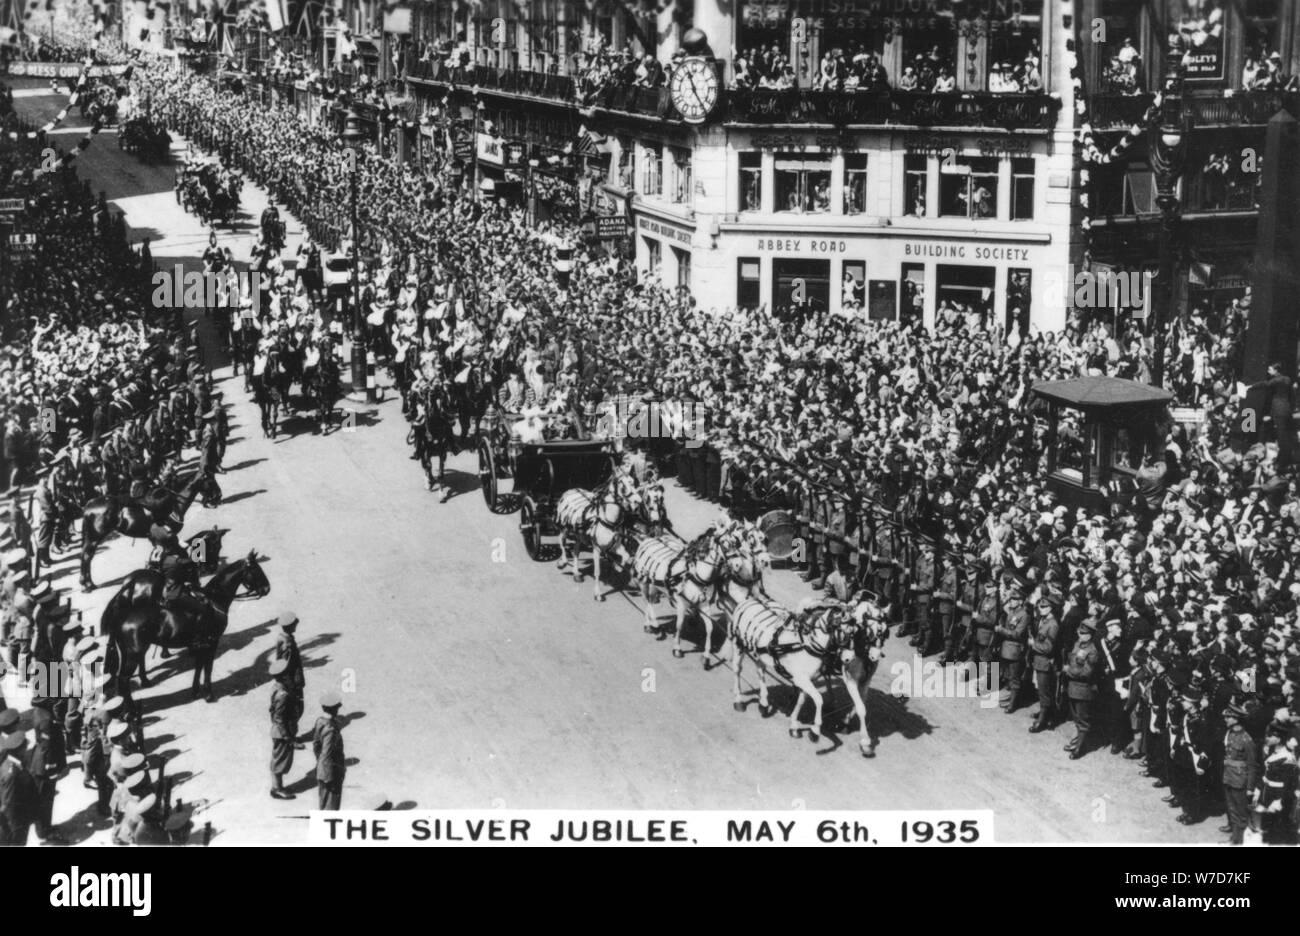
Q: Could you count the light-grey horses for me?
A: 6